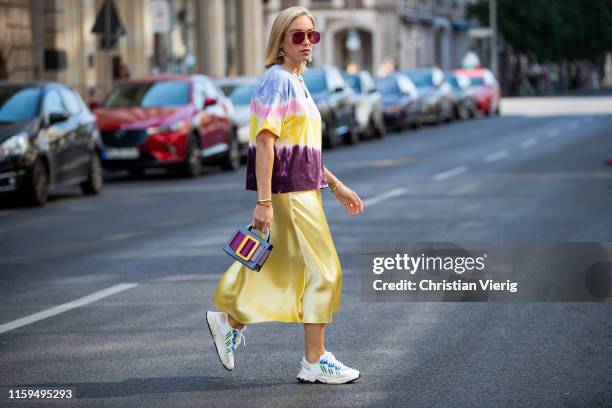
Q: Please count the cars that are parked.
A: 9